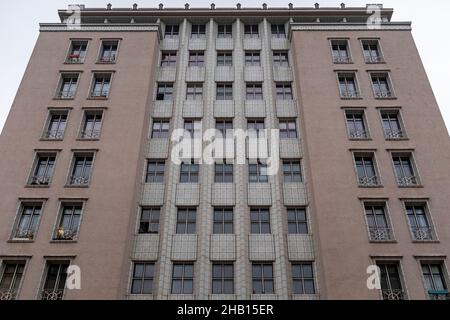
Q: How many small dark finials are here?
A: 10